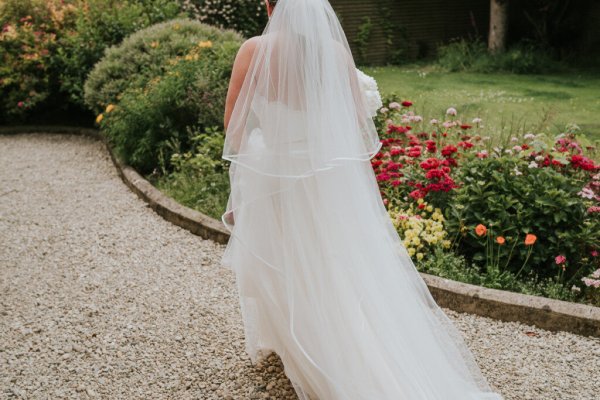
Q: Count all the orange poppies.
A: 3